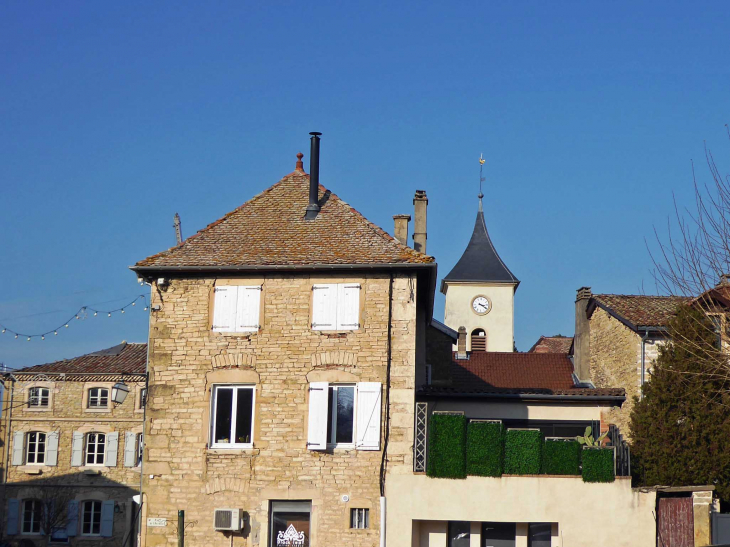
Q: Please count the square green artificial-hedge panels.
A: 5